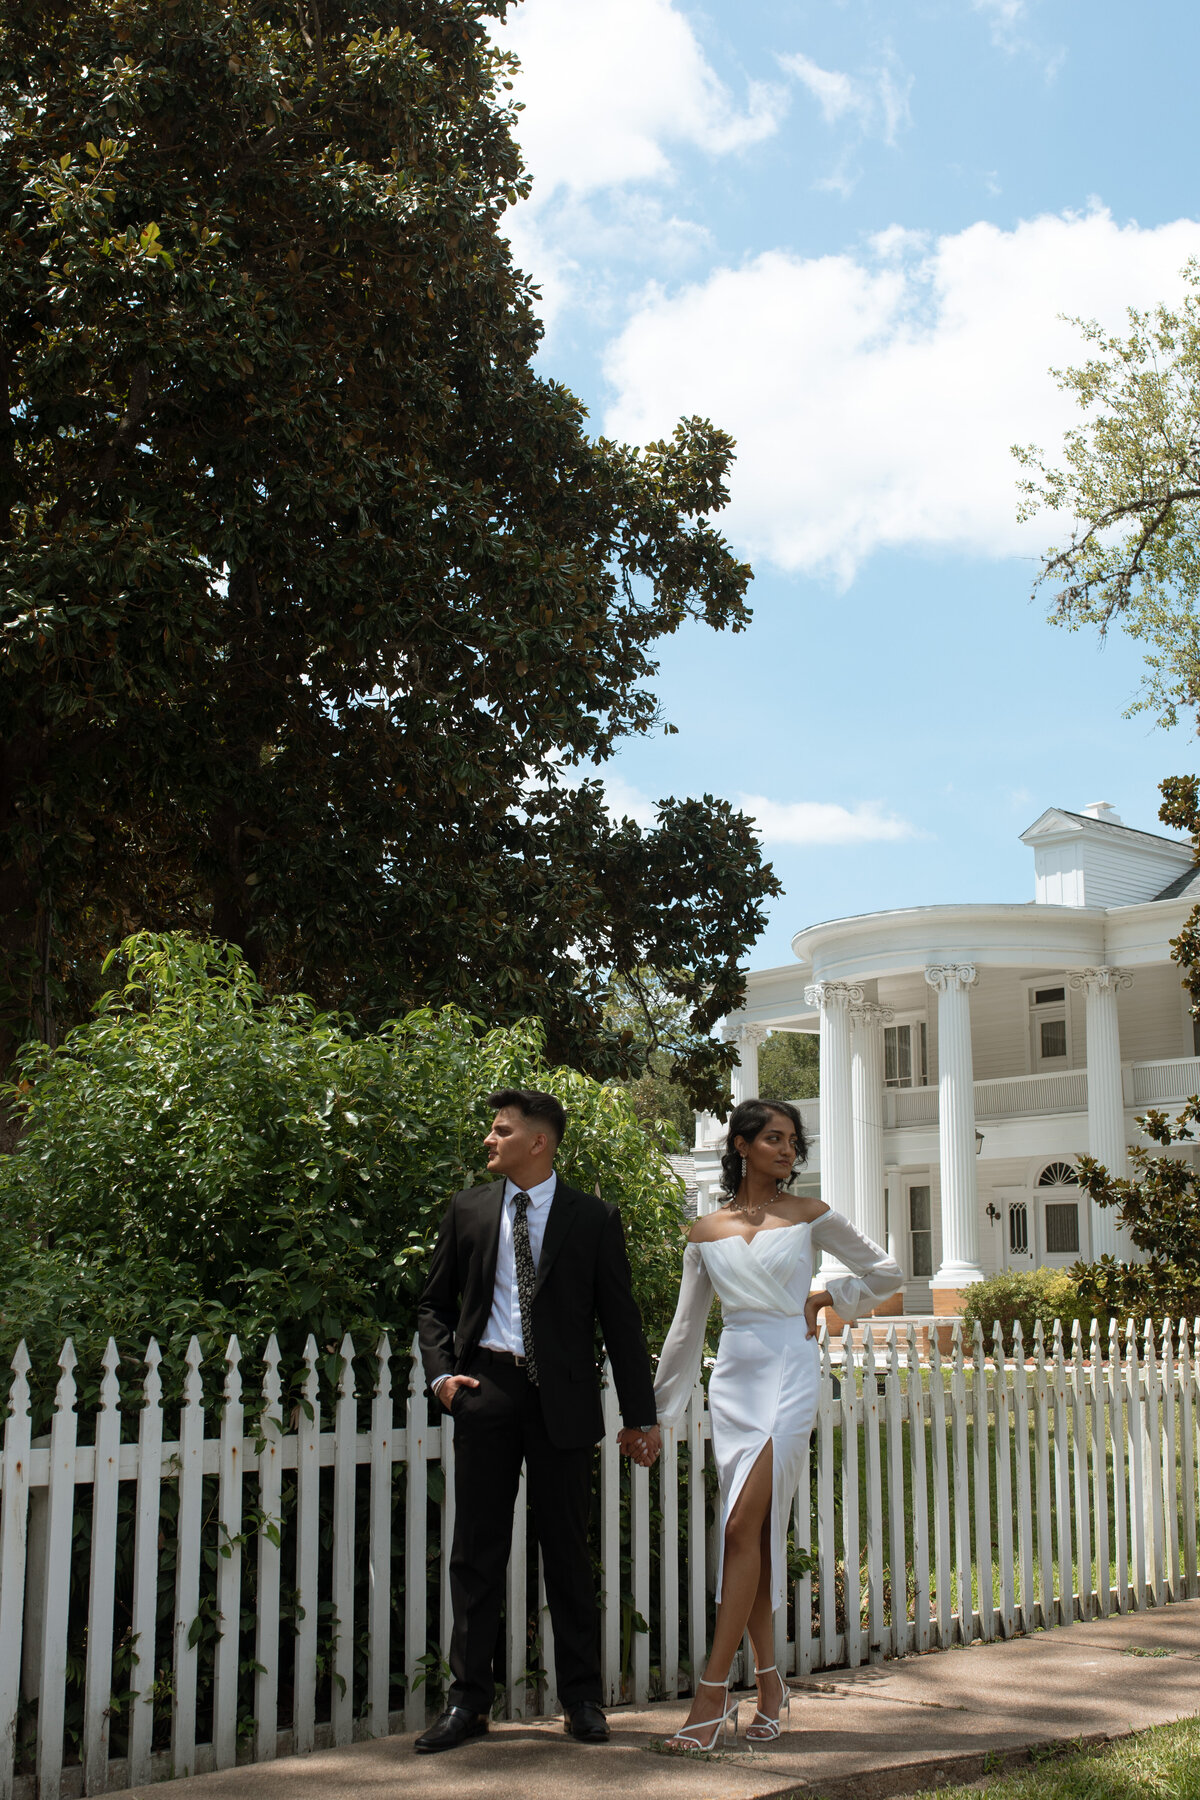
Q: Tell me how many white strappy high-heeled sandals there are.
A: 2